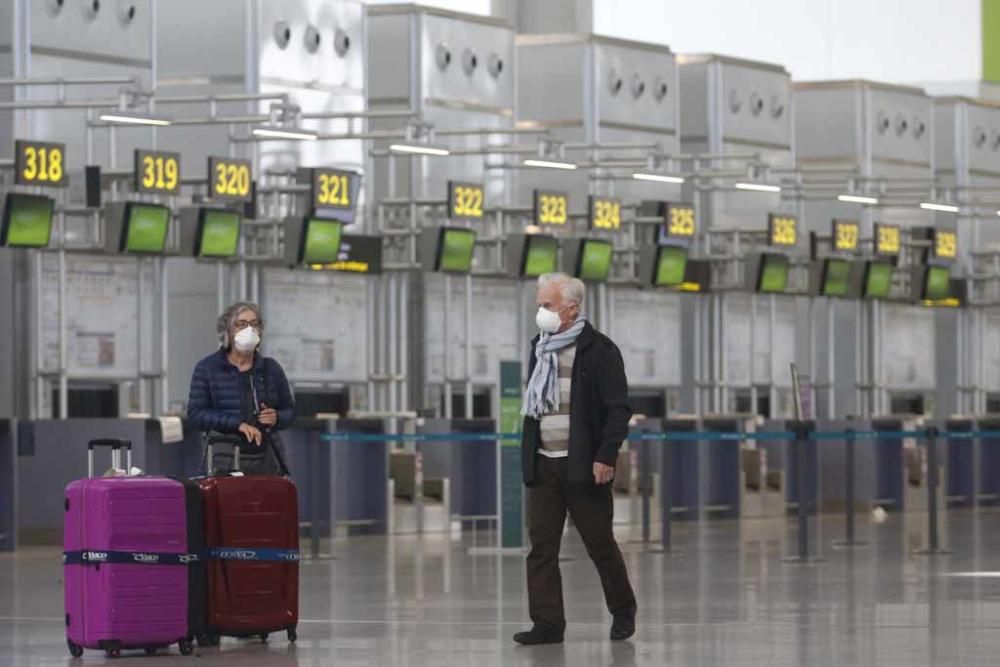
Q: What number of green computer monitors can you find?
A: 12